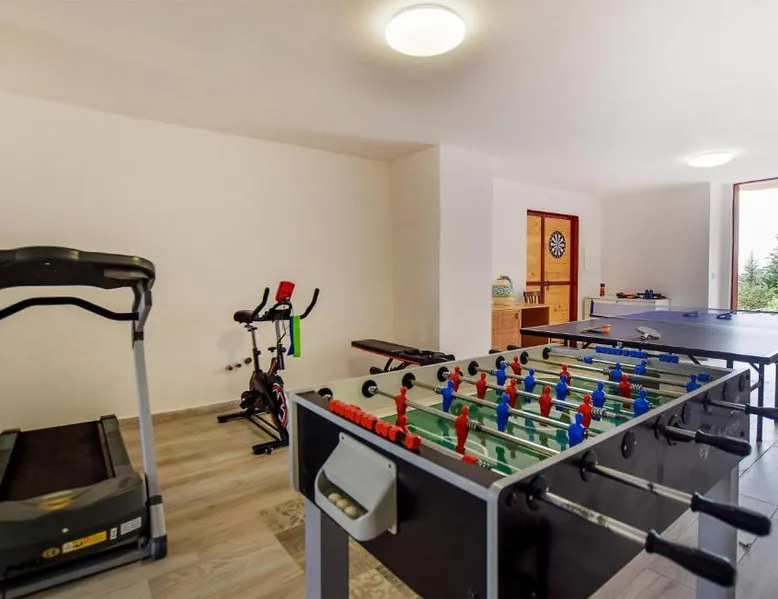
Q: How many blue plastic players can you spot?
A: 11